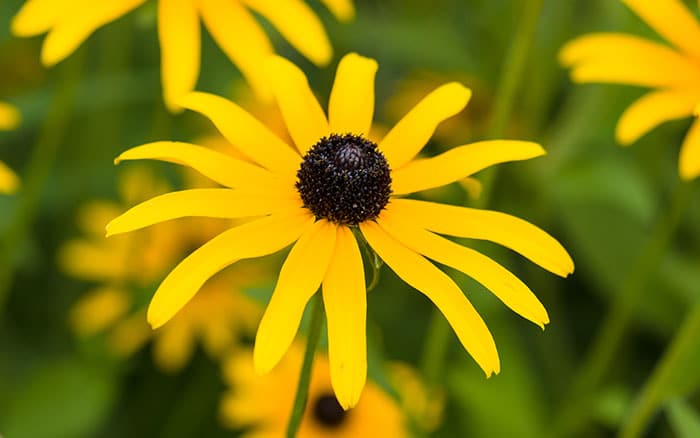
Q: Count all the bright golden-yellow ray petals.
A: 13